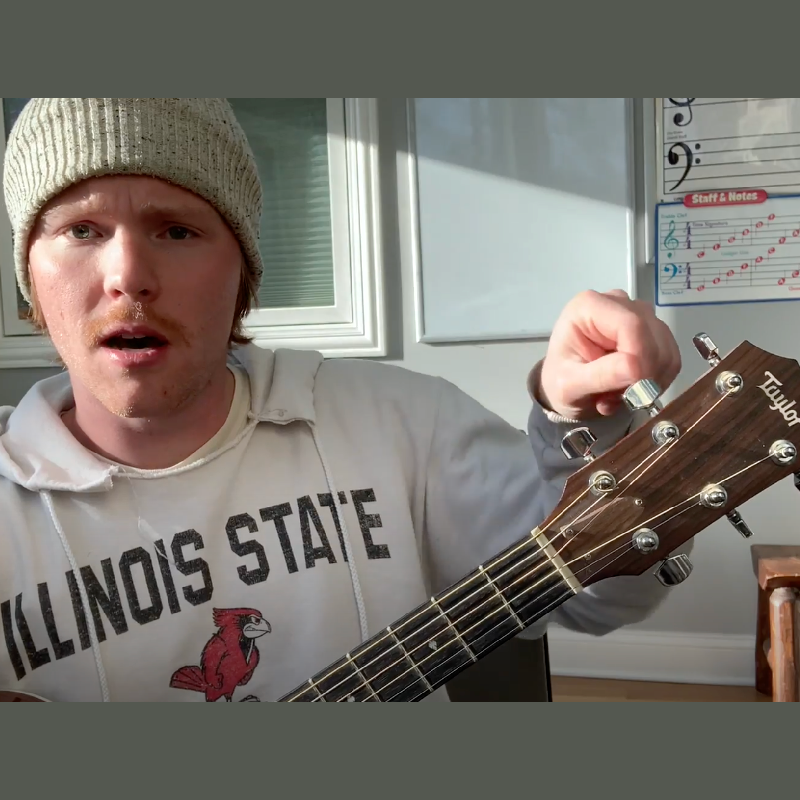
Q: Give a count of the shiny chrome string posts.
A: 6